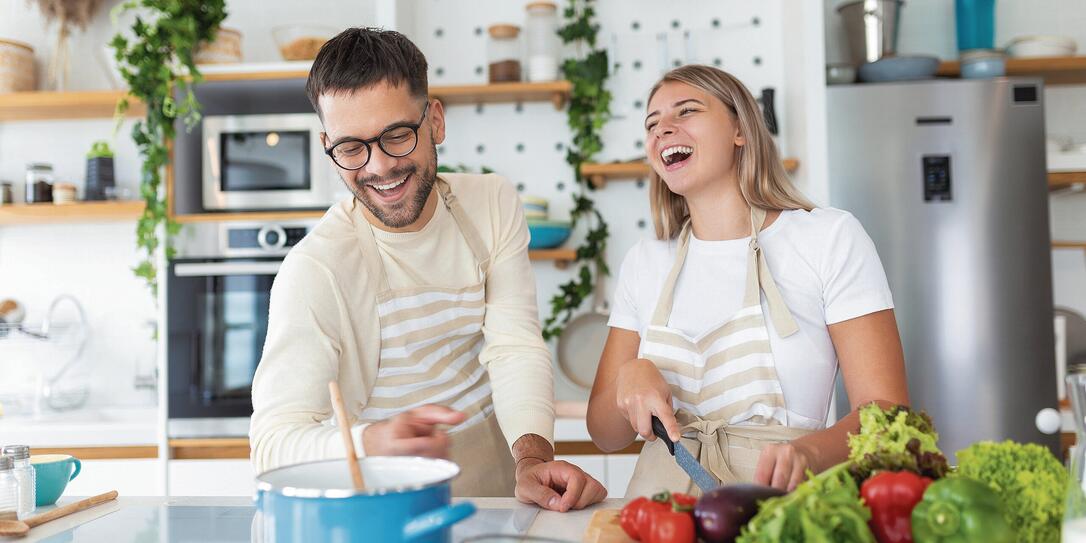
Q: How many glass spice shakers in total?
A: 2